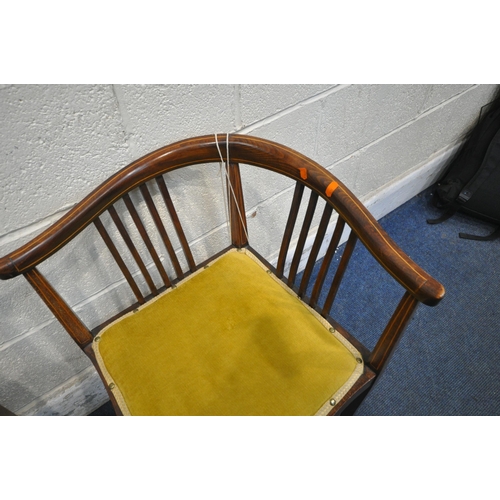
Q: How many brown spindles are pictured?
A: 10